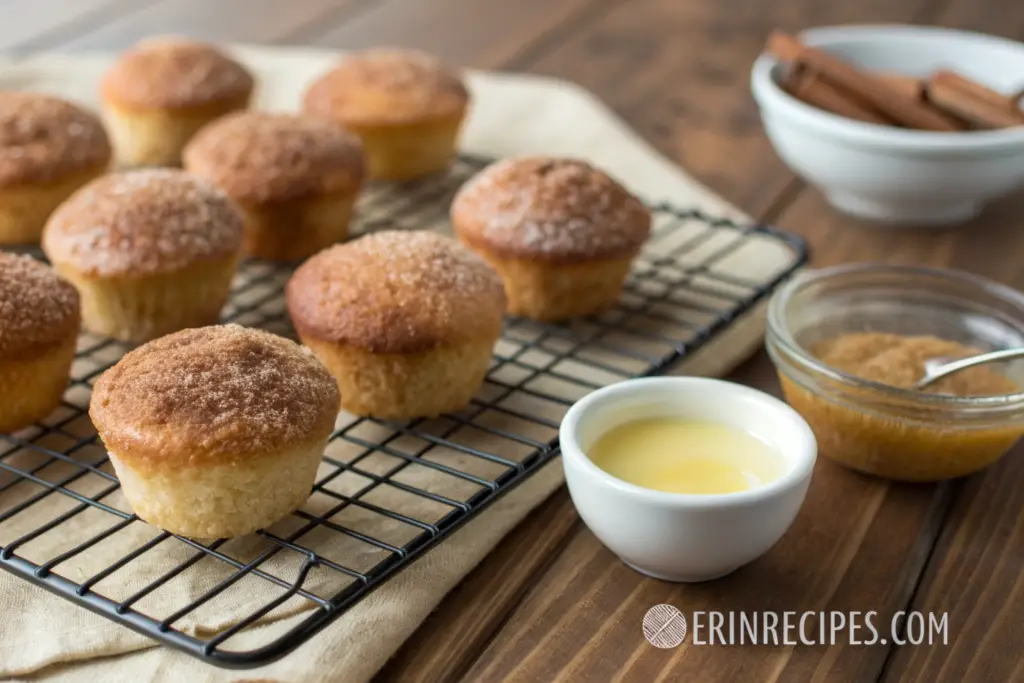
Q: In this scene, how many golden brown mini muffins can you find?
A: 9